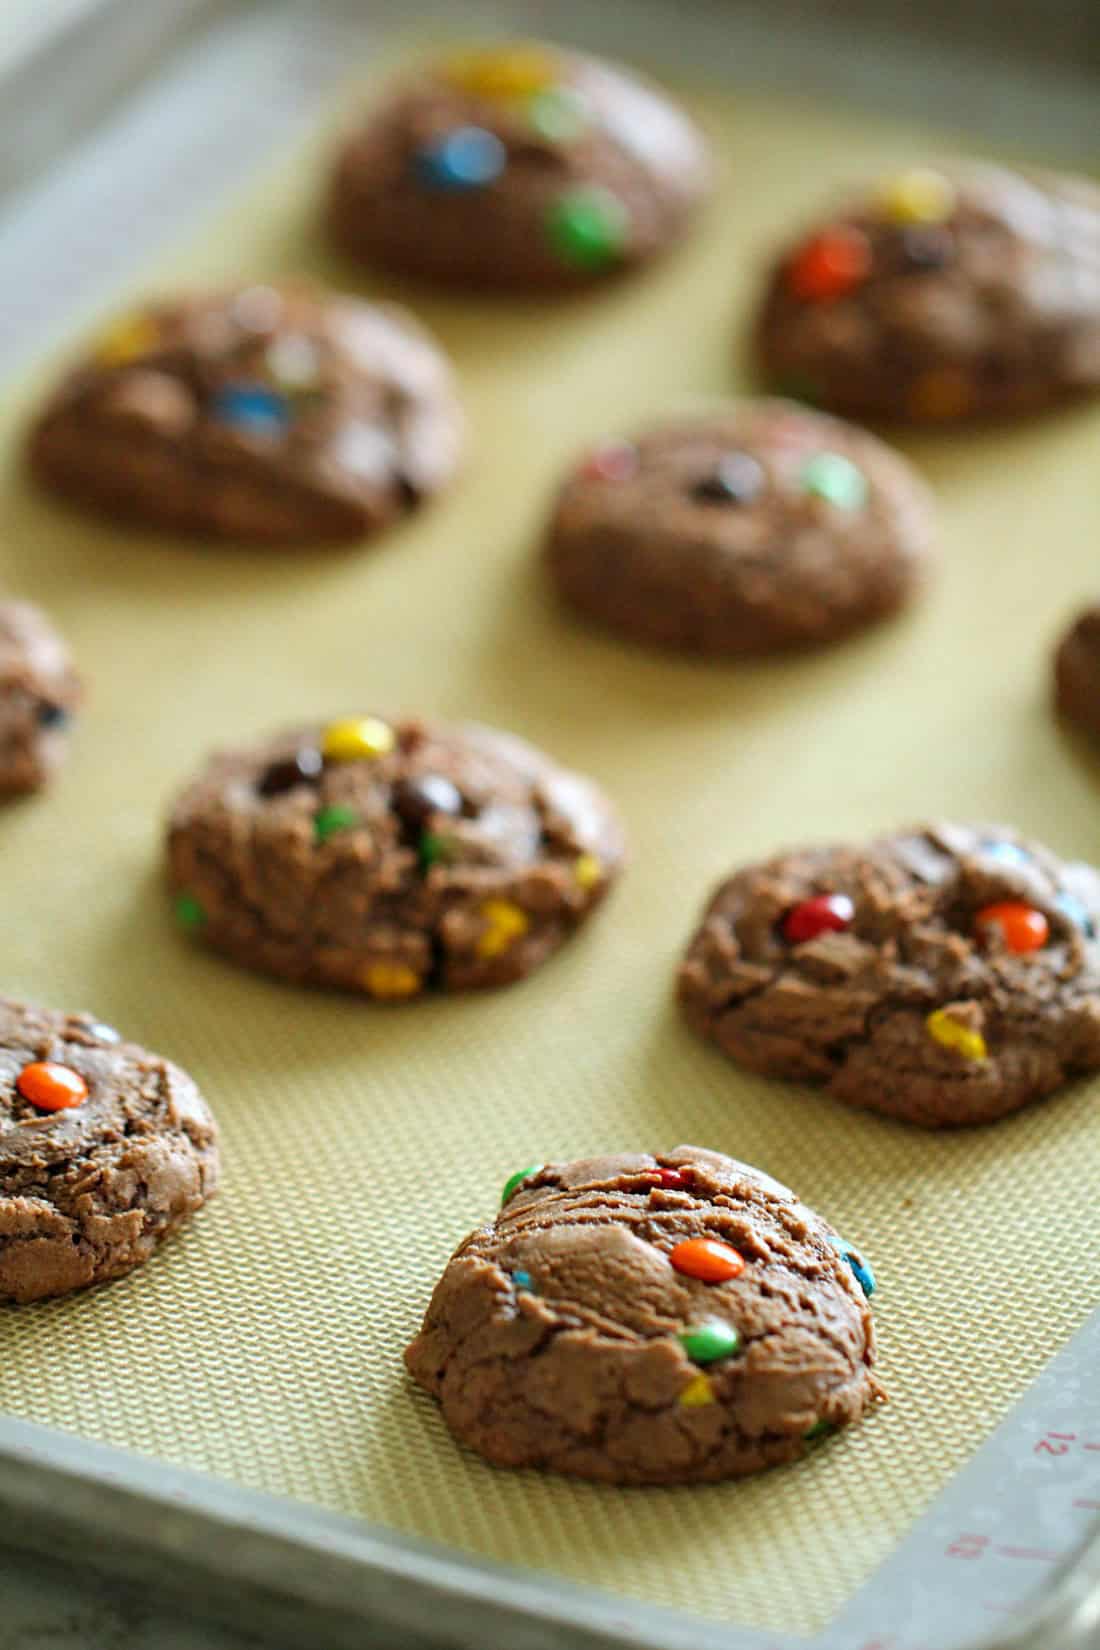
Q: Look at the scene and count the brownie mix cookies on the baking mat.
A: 10